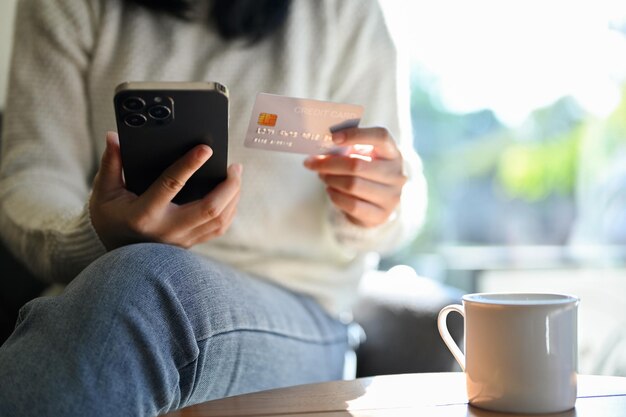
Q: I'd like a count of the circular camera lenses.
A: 3